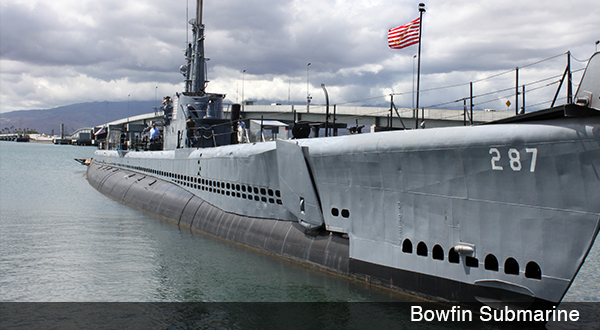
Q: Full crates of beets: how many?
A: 0